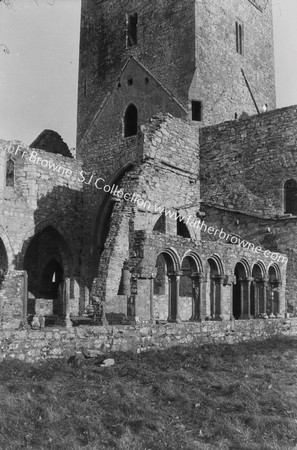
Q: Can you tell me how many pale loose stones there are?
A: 2